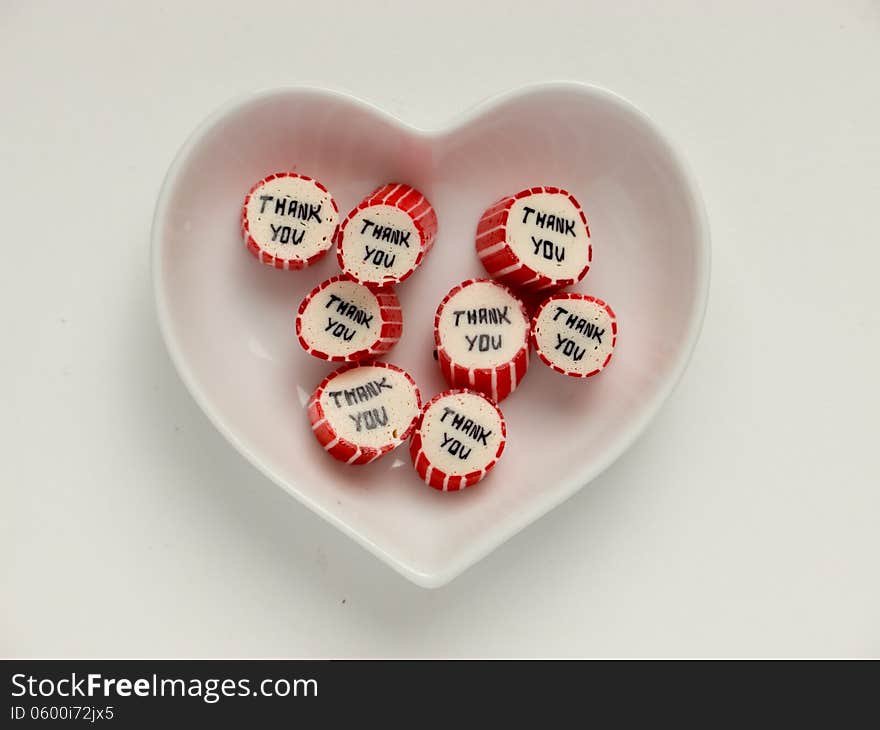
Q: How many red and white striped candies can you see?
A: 8